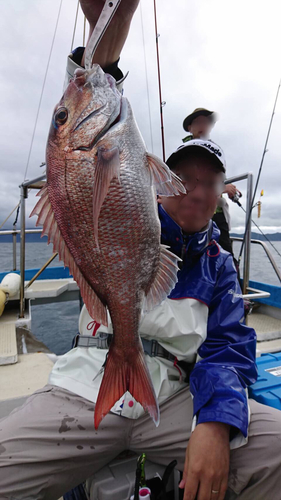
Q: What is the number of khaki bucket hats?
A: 1